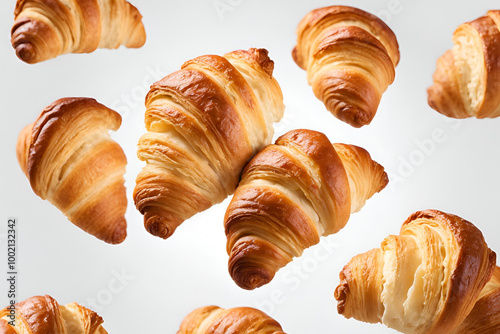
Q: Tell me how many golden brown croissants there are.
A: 9